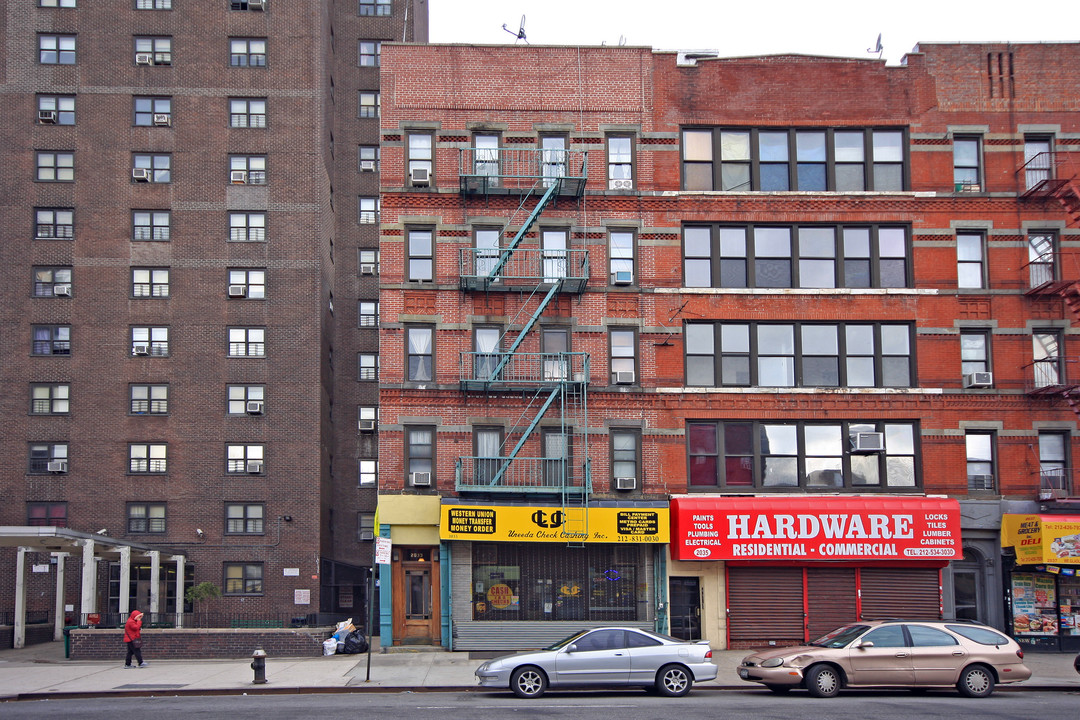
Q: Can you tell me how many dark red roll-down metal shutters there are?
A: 3